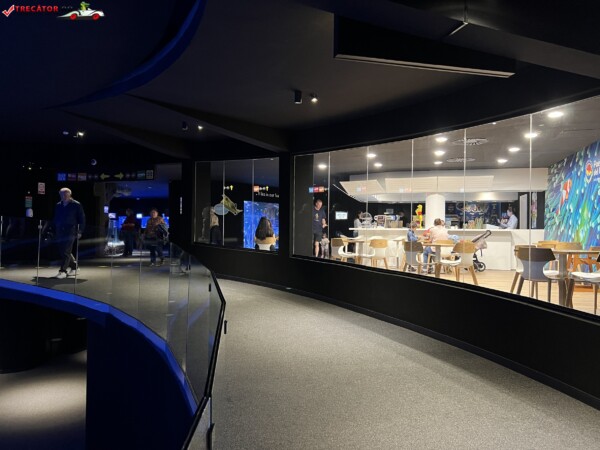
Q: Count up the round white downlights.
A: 10